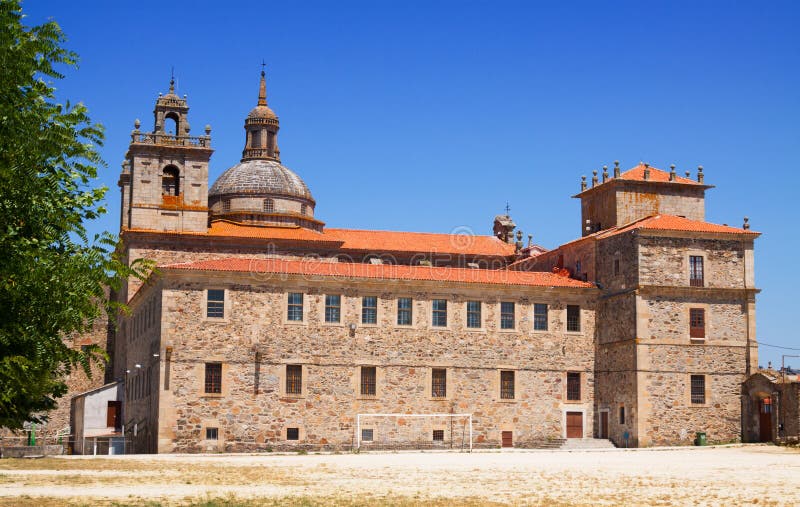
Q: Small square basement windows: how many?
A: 4